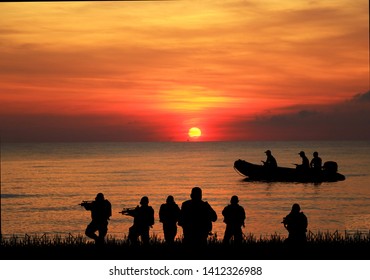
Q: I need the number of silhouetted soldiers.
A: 9